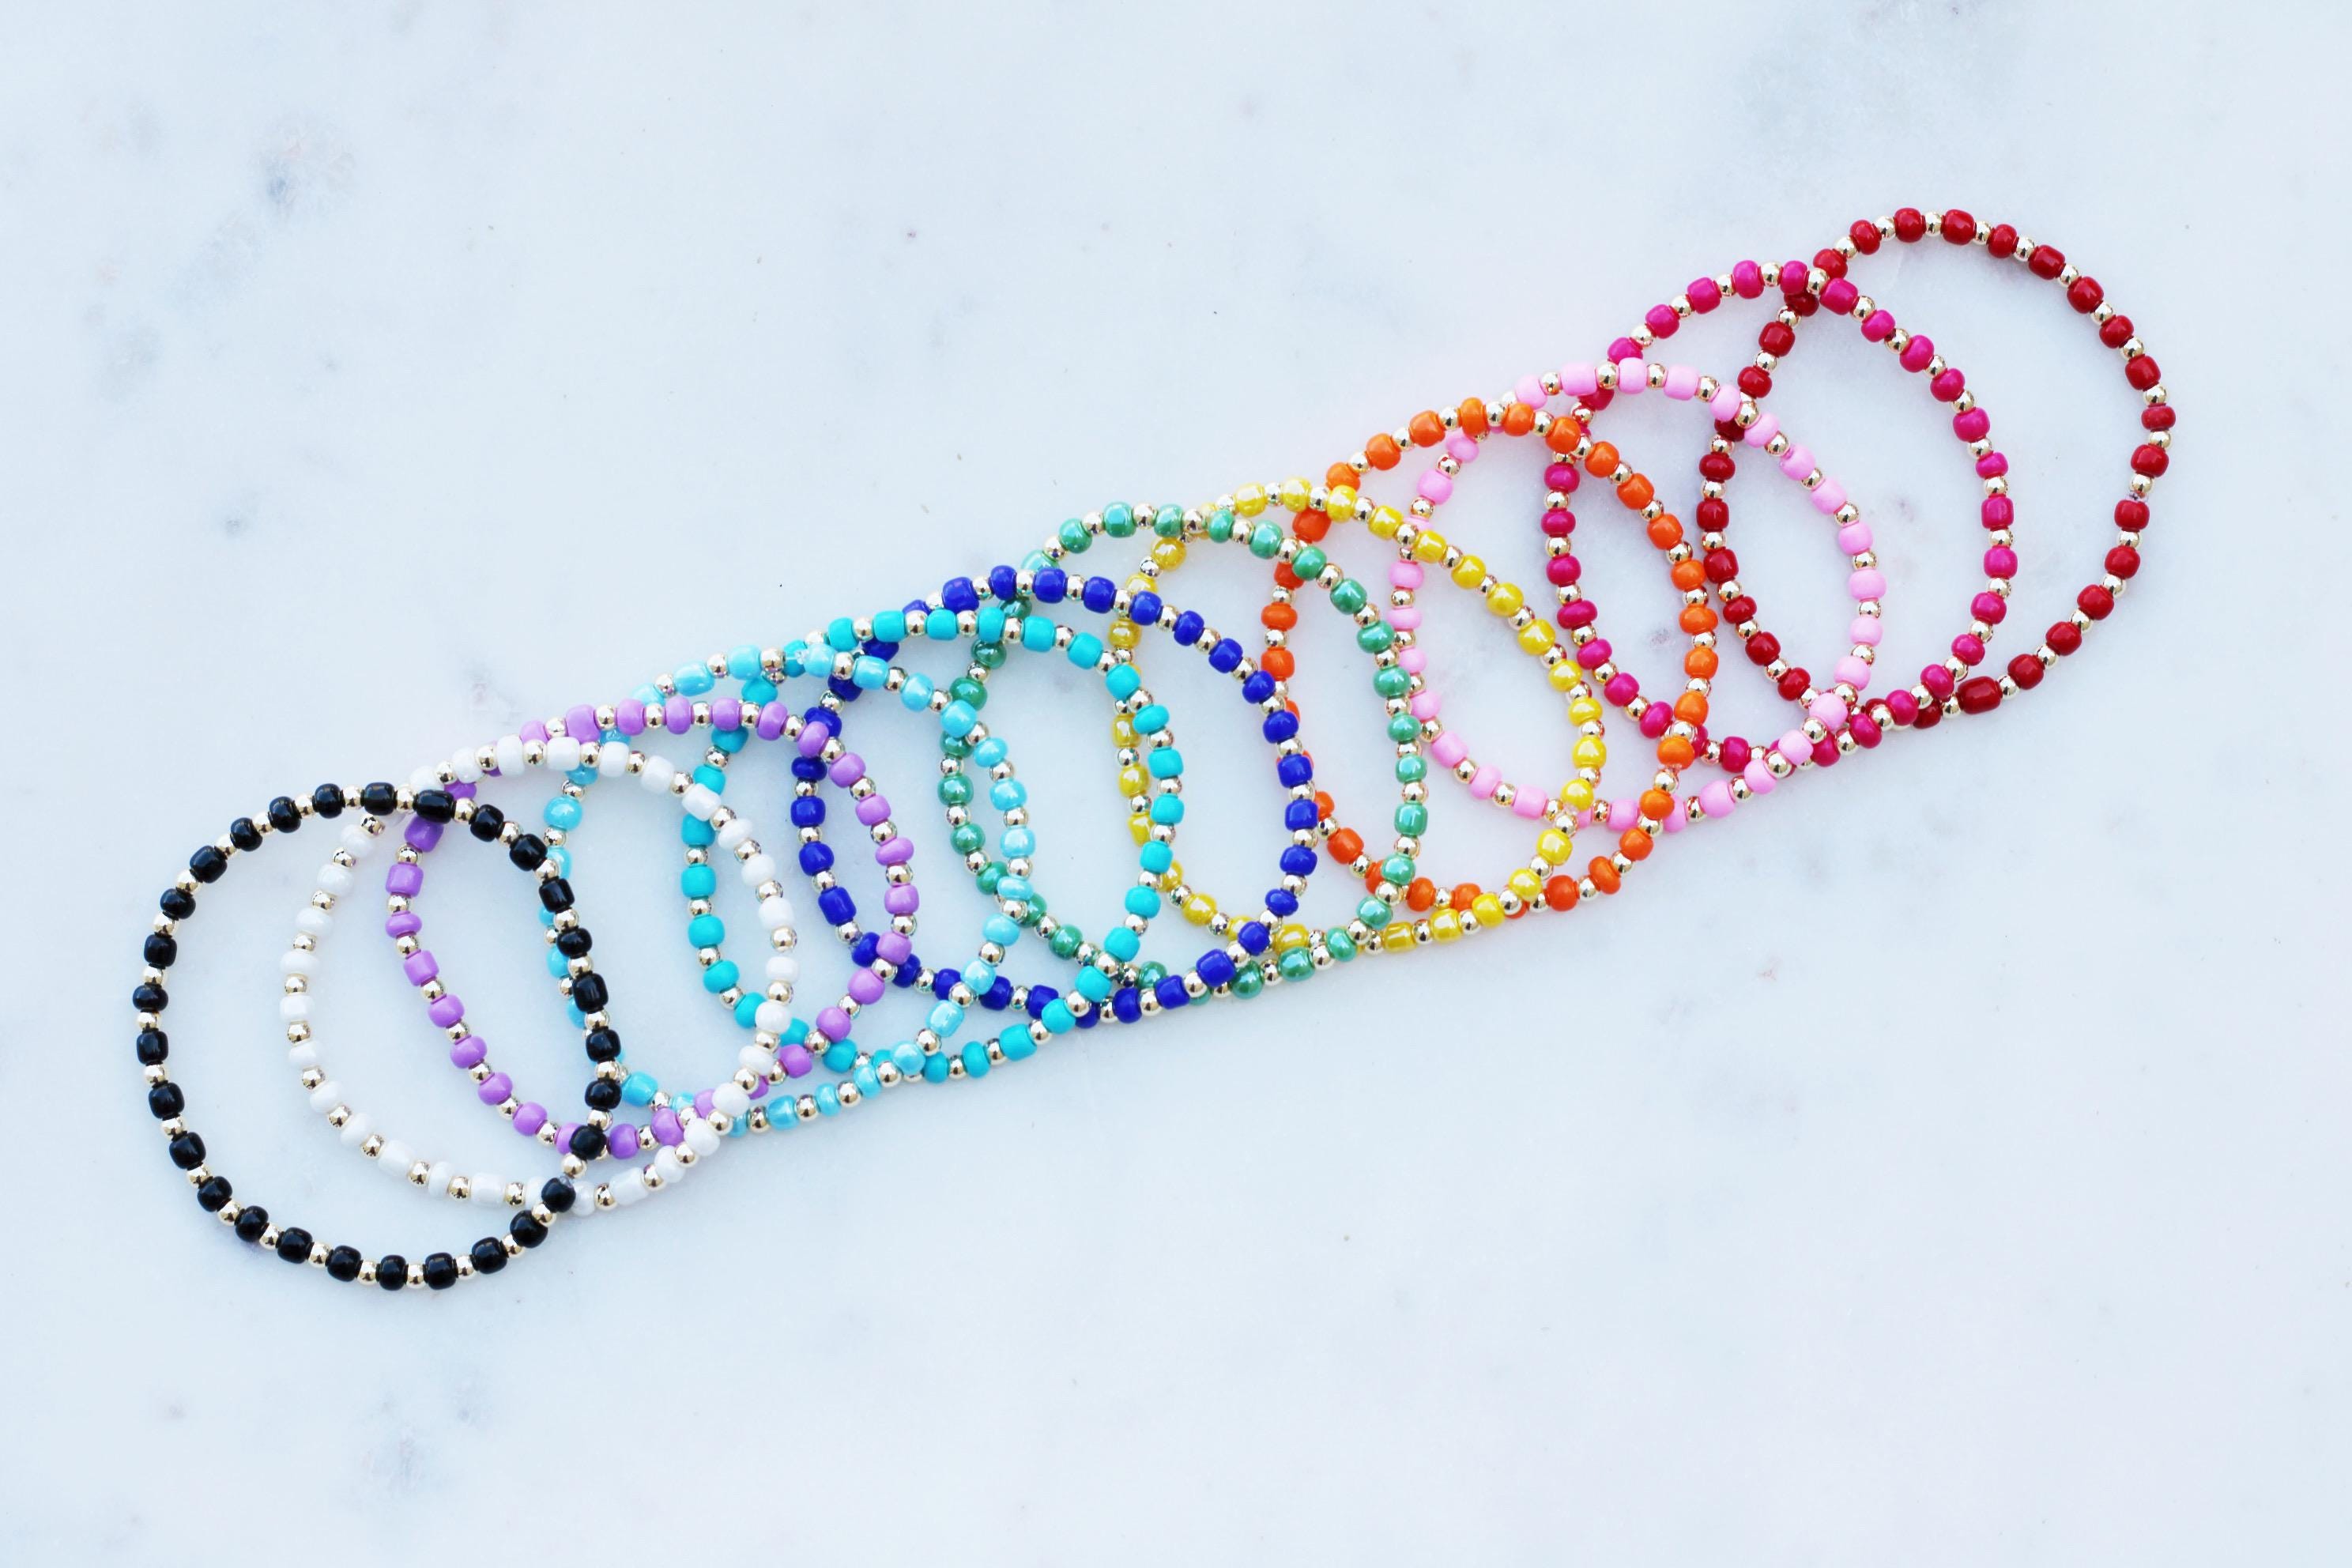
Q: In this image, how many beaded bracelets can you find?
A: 12